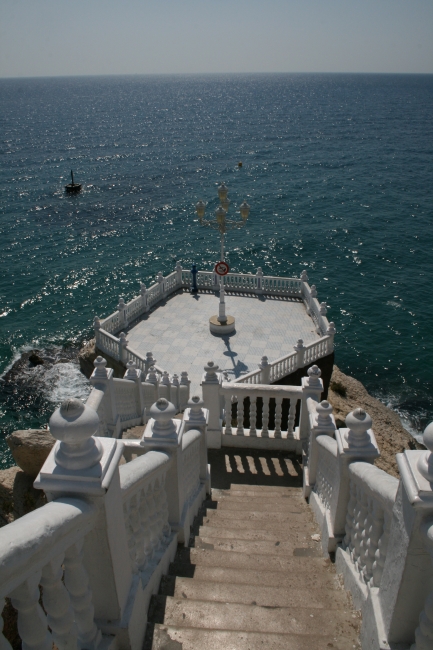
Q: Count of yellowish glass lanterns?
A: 5